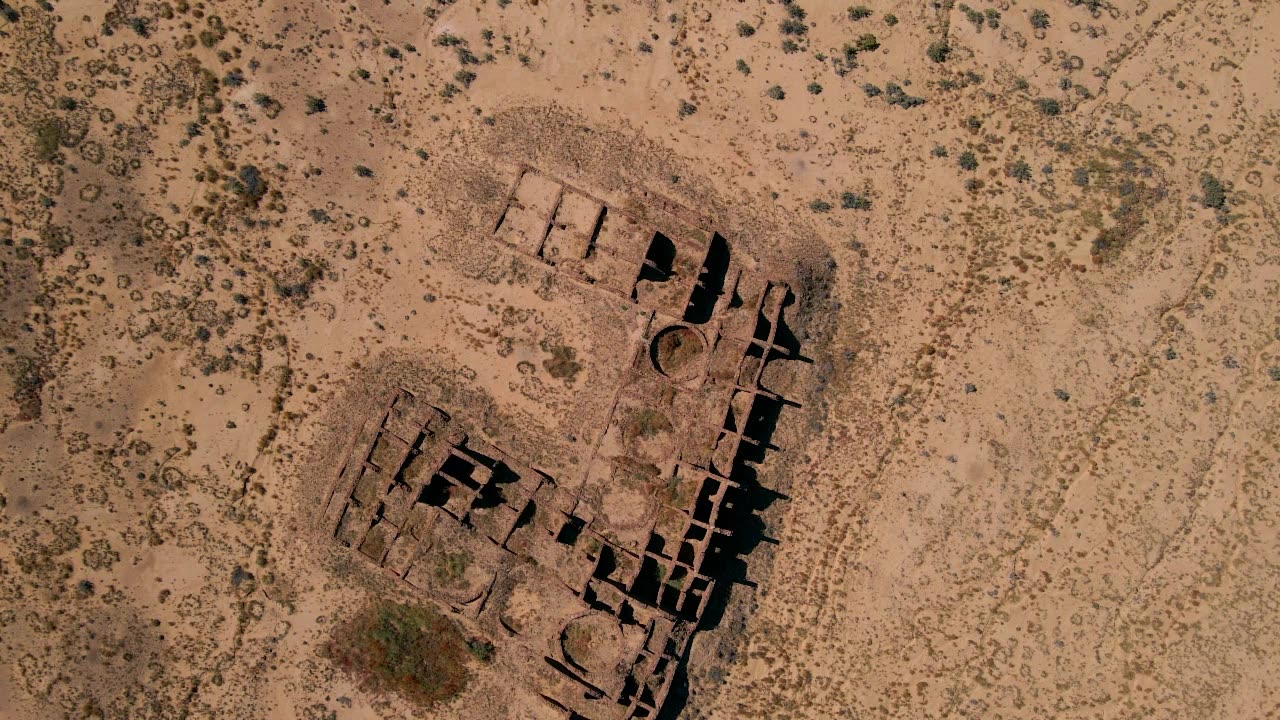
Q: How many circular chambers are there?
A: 2